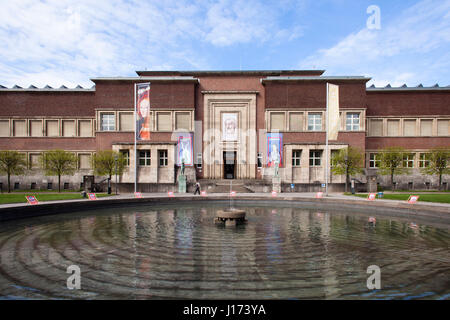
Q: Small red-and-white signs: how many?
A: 10